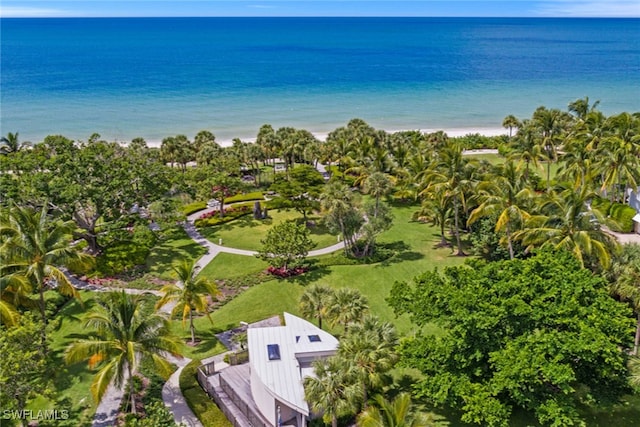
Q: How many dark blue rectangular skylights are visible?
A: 2